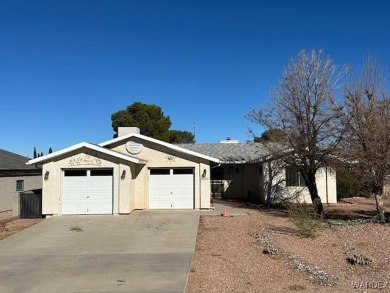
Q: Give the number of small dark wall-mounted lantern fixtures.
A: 3